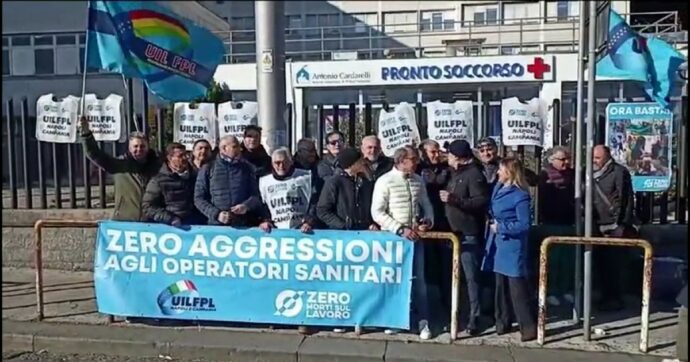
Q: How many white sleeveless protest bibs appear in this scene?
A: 8